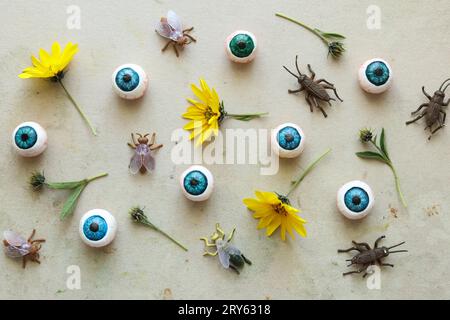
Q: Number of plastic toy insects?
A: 7